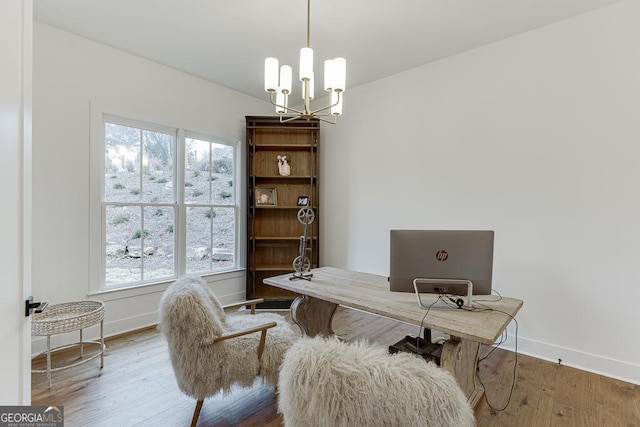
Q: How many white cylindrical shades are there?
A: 8